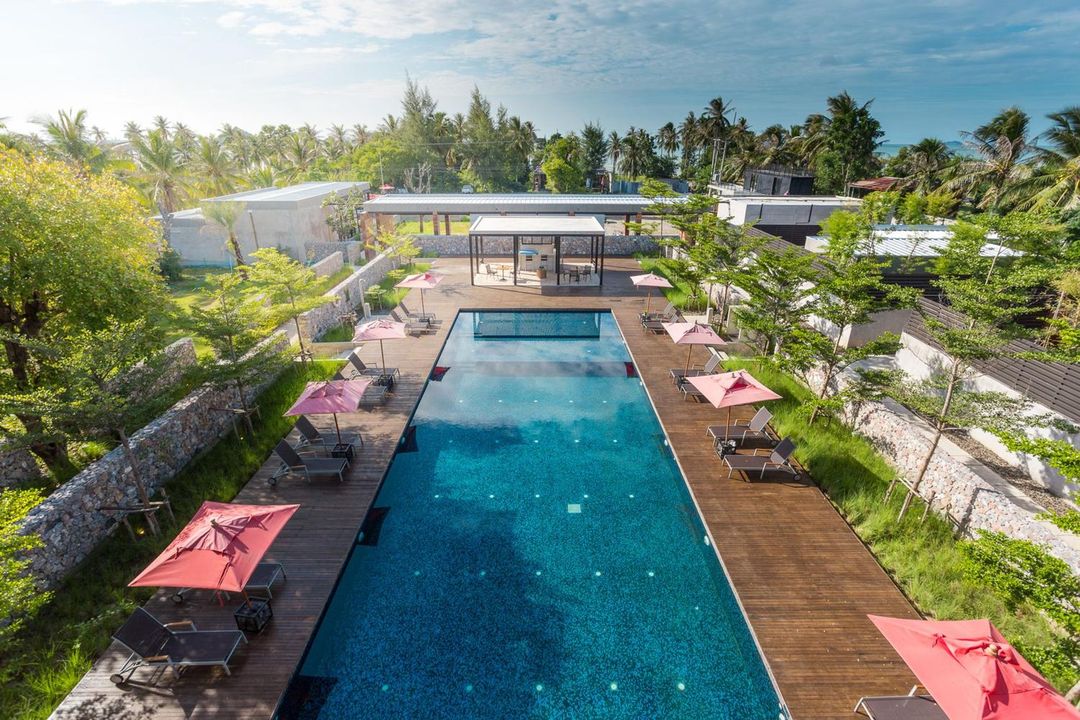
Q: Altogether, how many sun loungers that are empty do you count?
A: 15